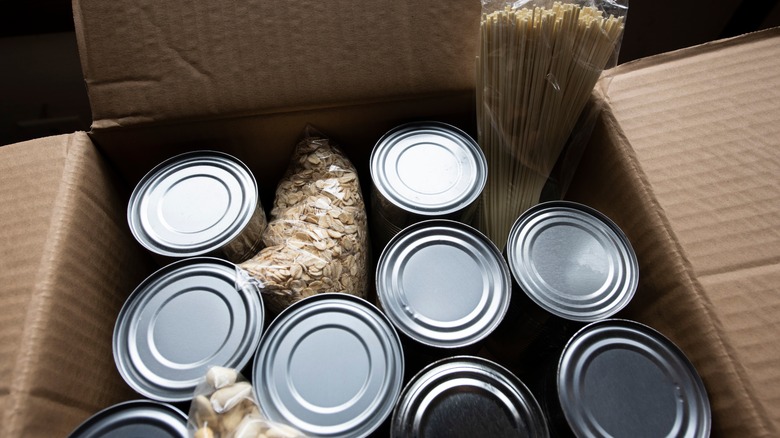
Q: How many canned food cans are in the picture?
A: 9